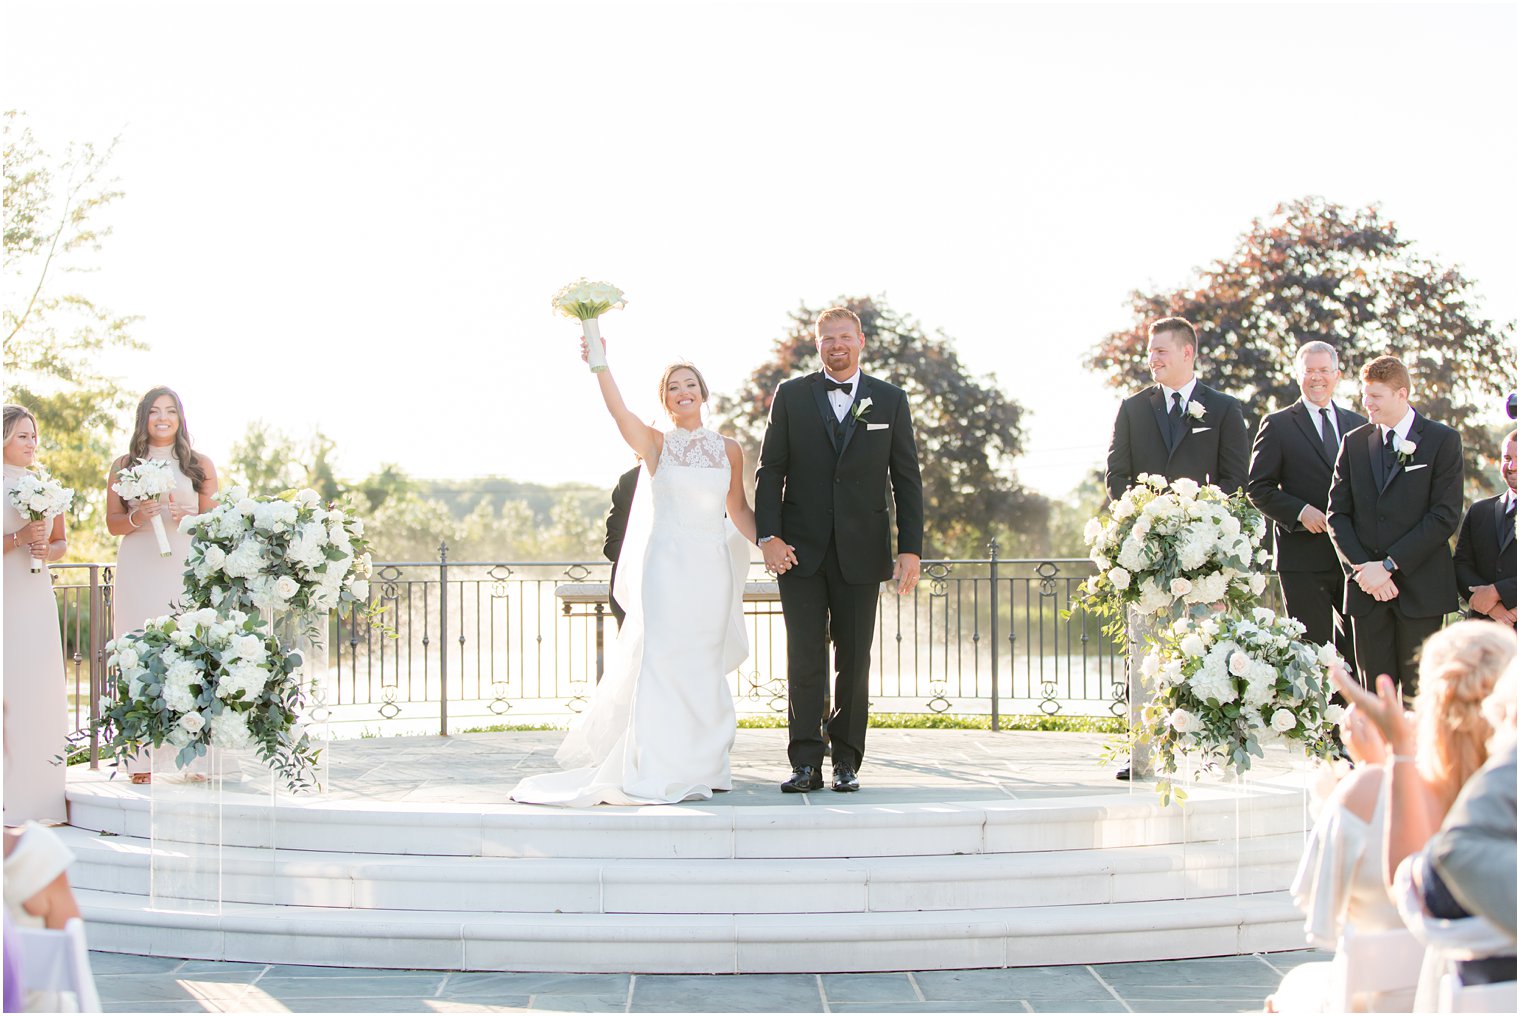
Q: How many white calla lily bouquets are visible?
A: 1